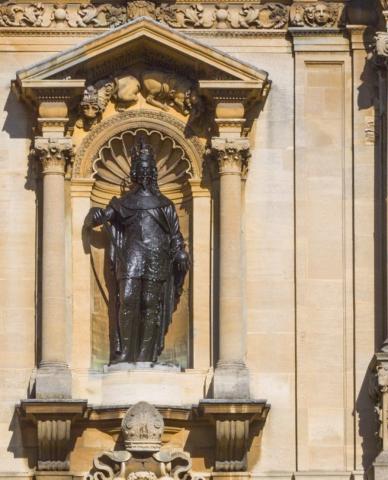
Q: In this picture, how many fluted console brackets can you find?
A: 2